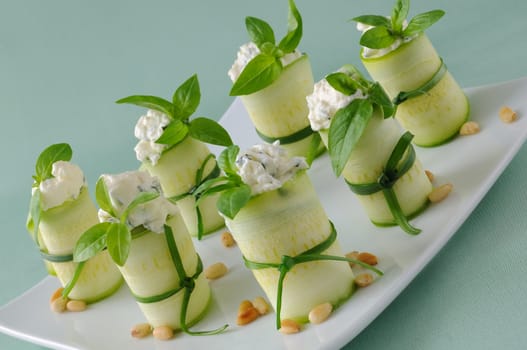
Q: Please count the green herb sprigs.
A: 7